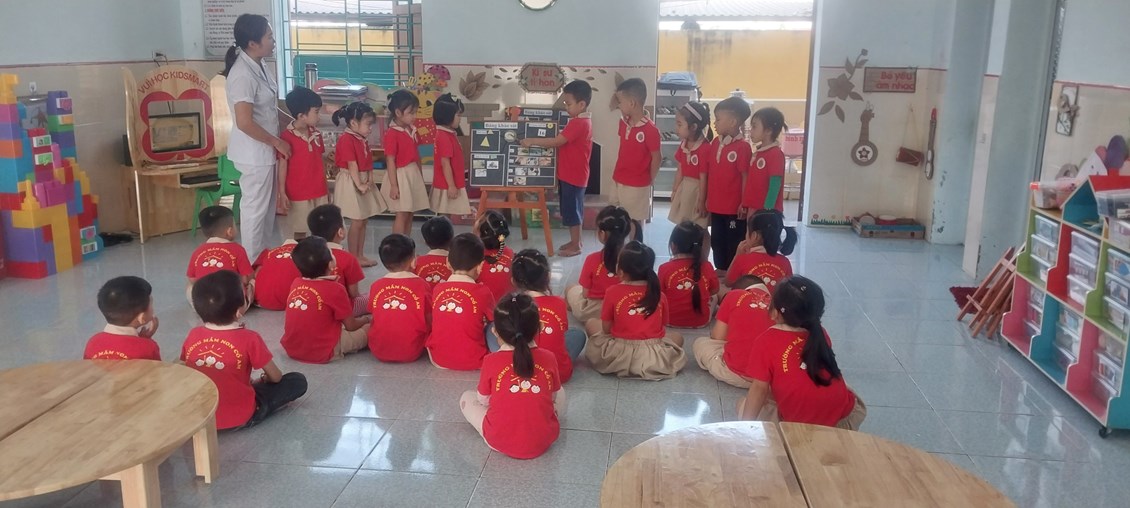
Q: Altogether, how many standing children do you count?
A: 9